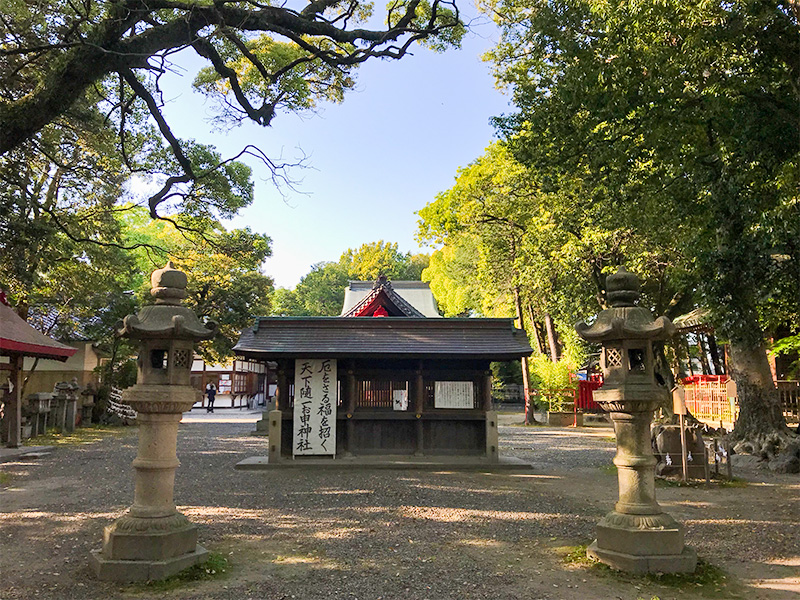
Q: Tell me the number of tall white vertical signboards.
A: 1